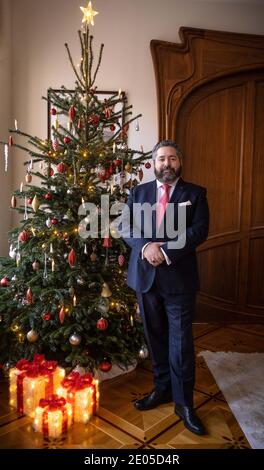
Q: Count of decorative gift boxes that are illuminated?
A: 3